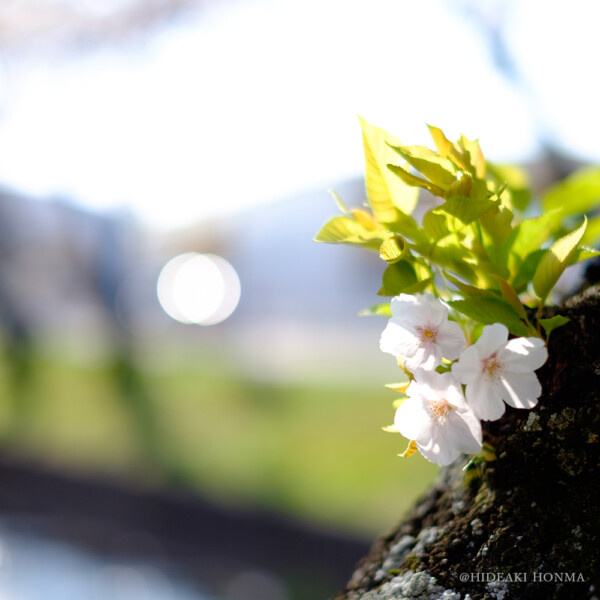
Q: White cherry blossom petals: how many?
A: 15